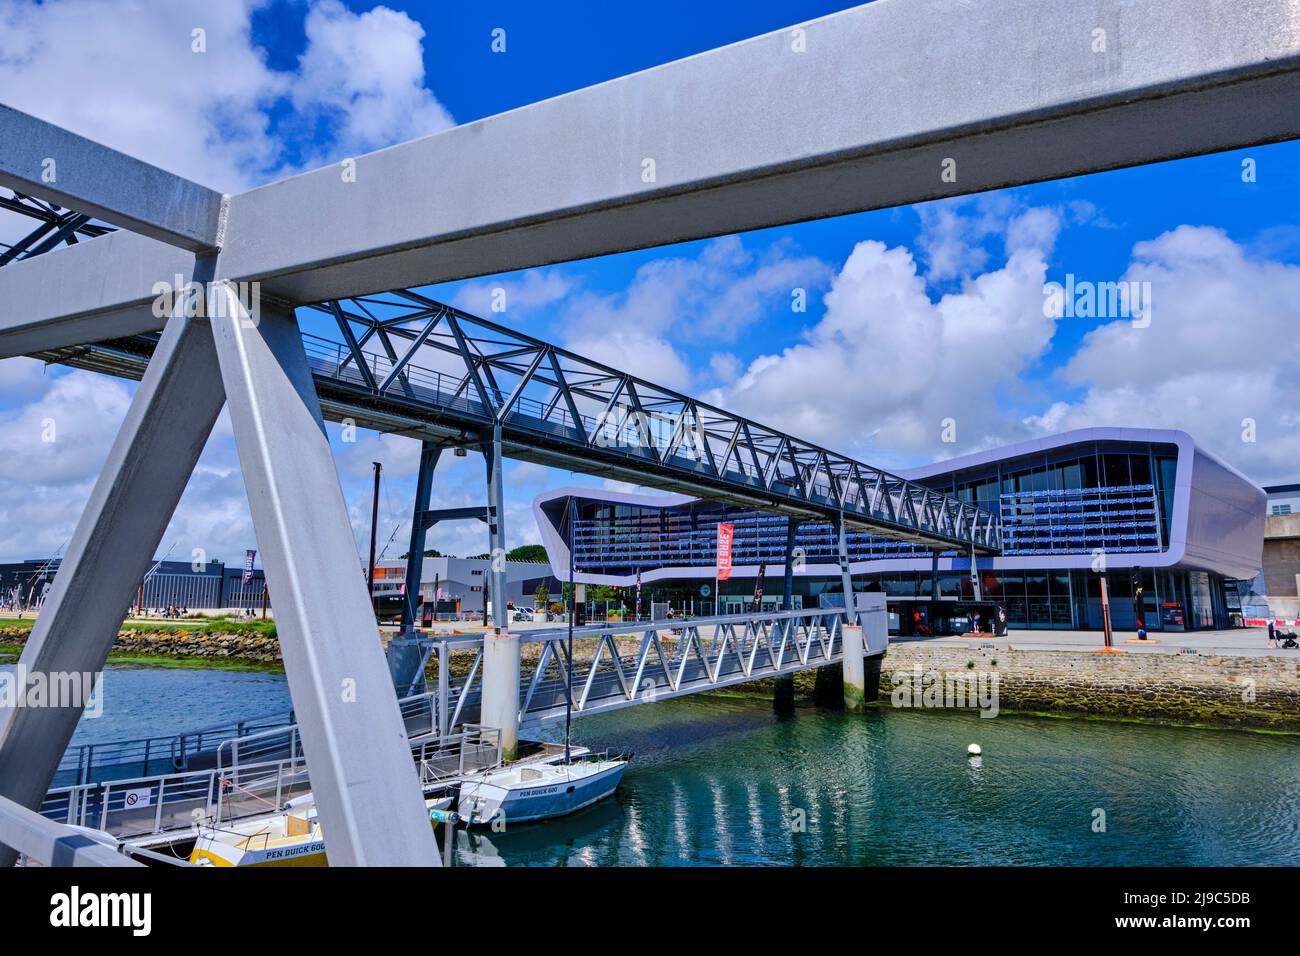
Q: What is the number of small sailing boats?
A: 2